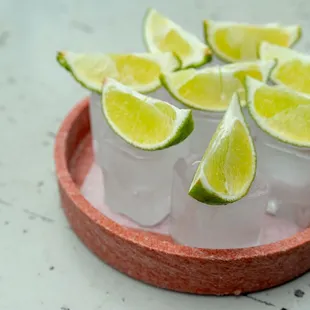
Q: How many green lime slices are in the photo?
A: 8